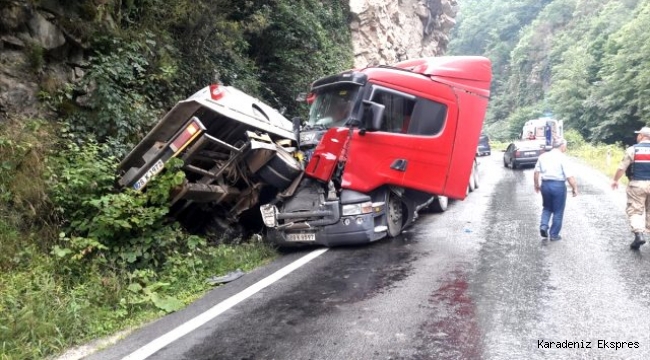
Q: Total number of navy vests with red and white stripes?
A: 1